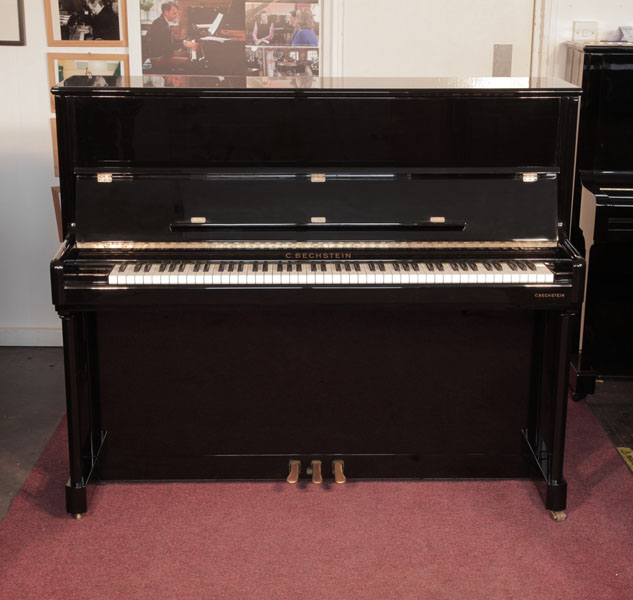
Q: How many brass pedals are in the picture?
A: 3